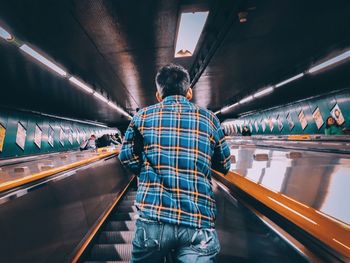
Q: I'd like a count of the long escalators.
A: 3